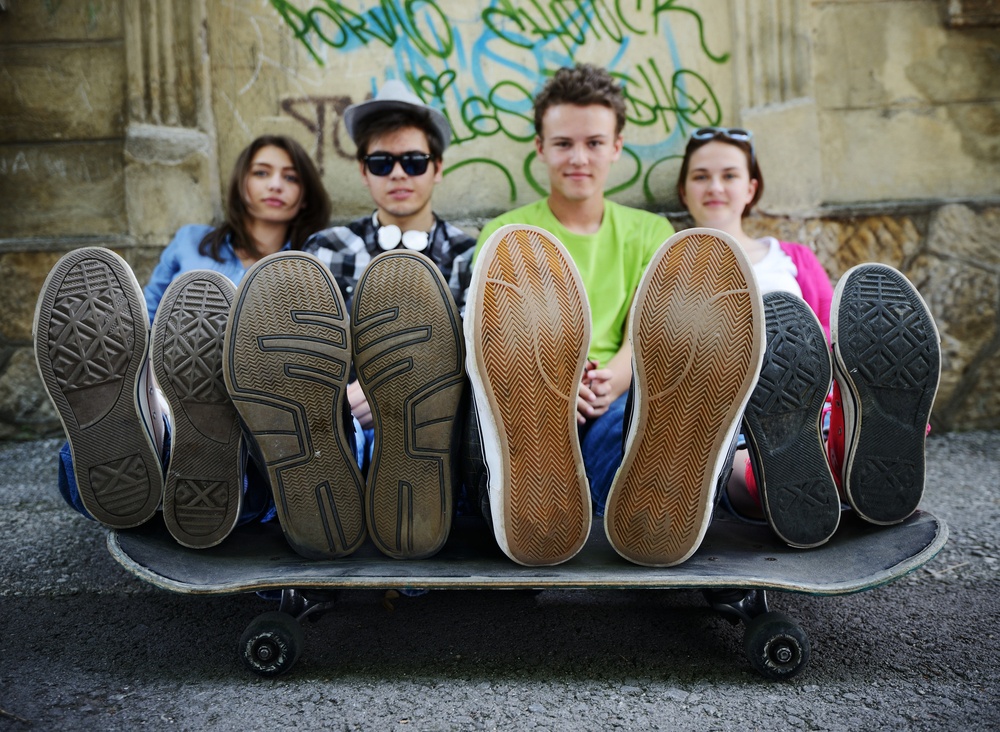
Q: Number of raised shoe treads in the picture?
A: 8